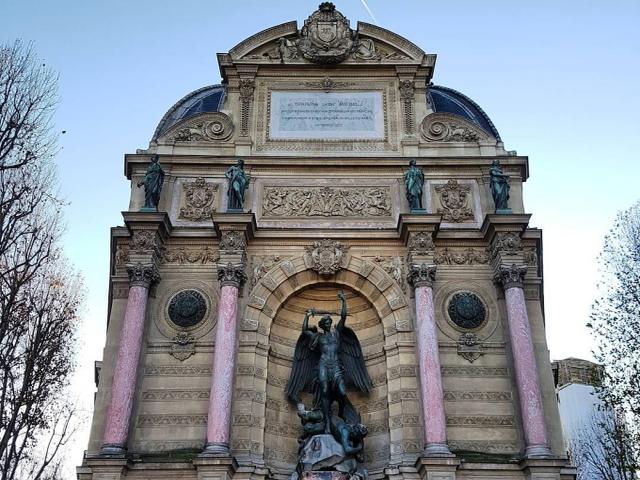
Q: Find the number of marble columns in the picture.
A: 4